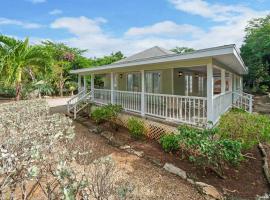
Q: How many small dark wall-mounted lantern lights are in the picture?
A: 3